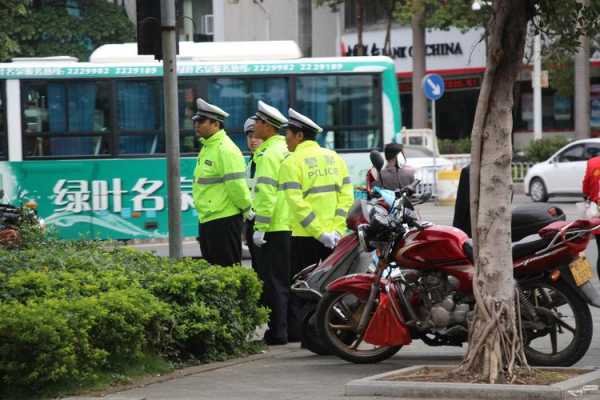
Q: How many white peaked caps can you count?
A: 4